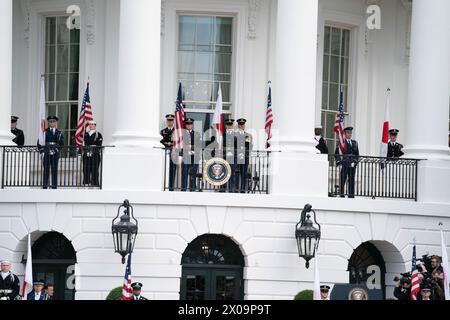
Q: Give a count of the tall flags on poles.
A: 12